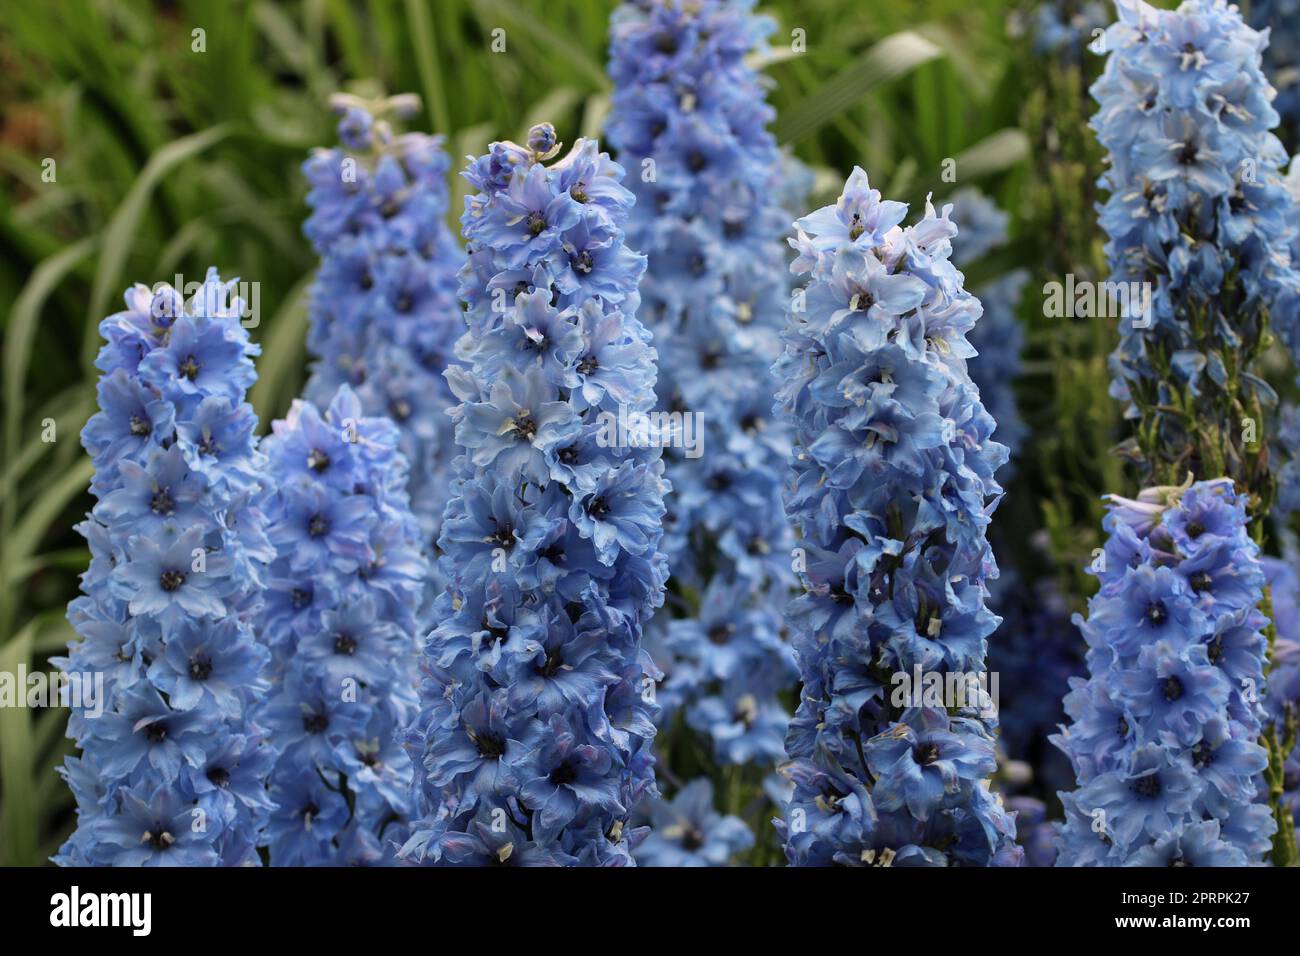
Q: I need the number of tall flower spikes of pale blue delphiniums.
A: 8